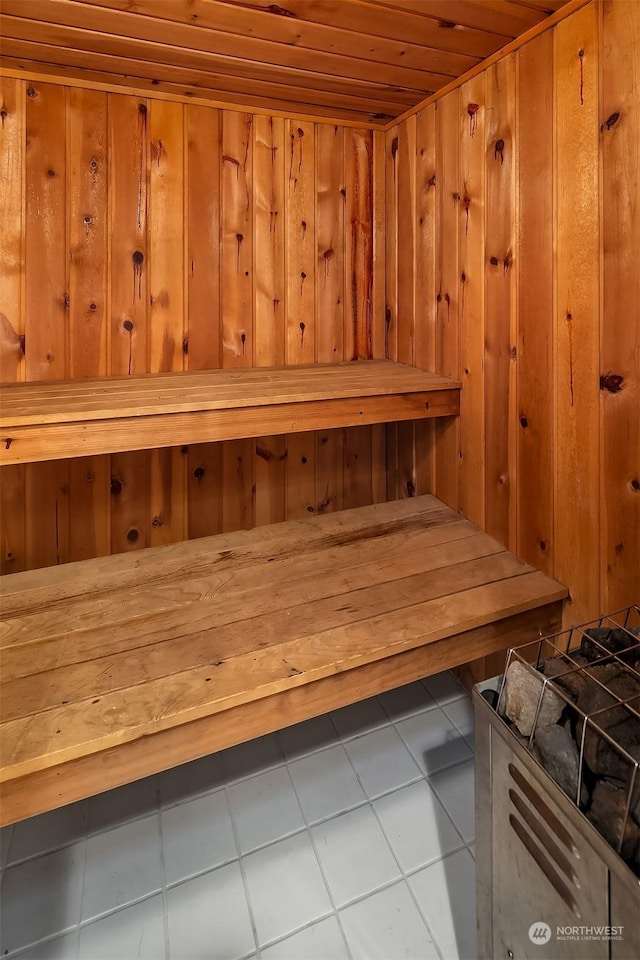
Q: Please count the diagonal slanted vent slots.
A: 3